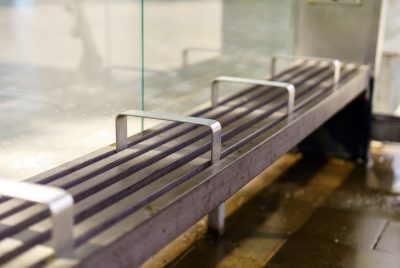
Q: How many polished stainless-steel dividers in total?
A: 4